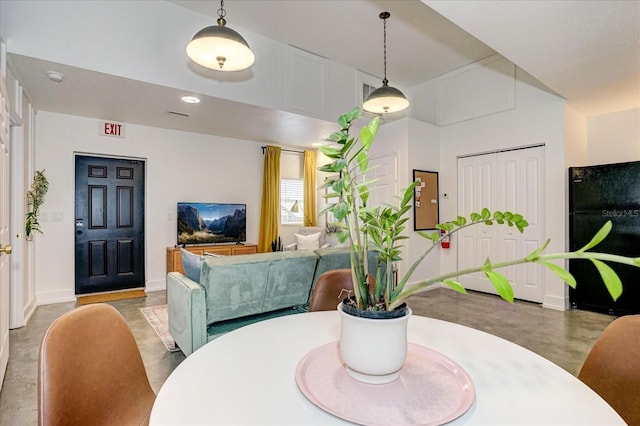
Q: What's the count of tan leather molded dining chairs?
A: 3